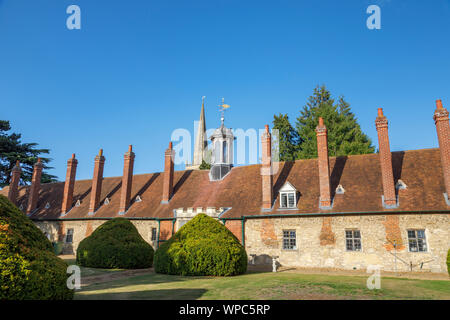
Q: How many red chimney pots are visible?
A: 10